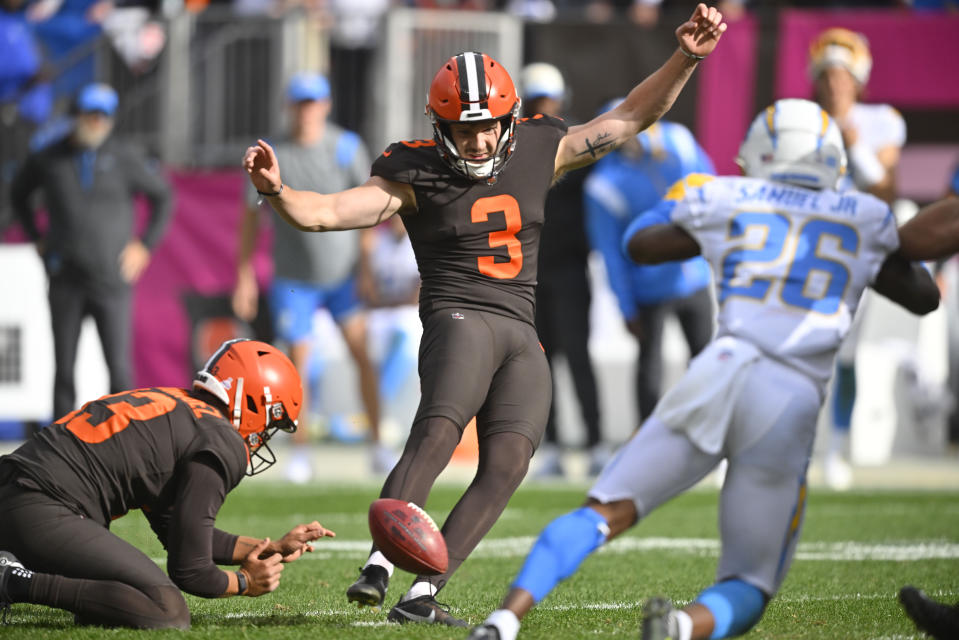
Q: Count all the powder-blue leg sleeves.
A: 2